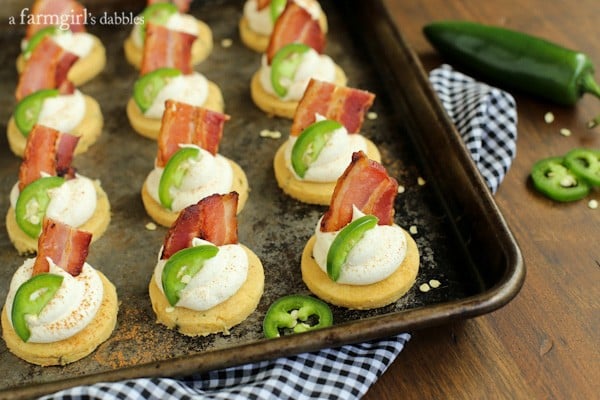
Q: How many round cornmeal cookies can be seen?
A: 12